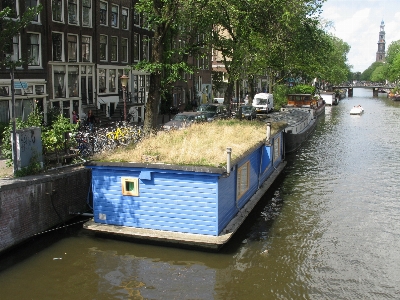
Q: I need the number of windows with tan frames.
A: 3